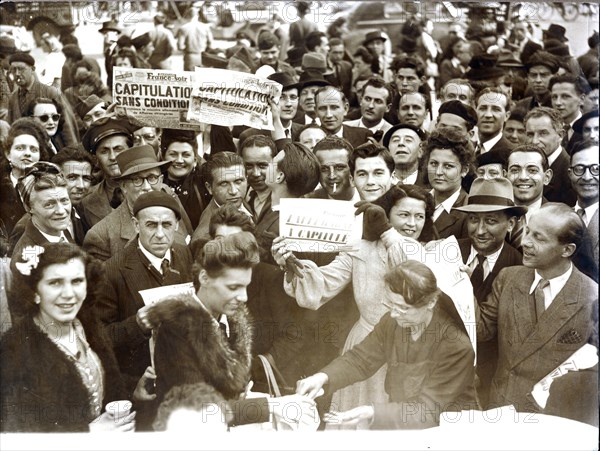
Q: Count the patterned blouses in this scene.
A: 1